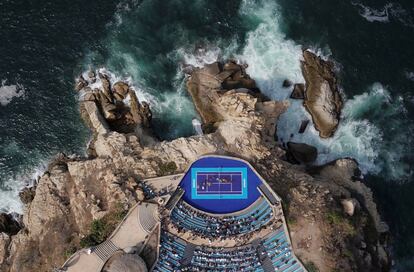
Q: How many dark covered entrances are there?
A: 2